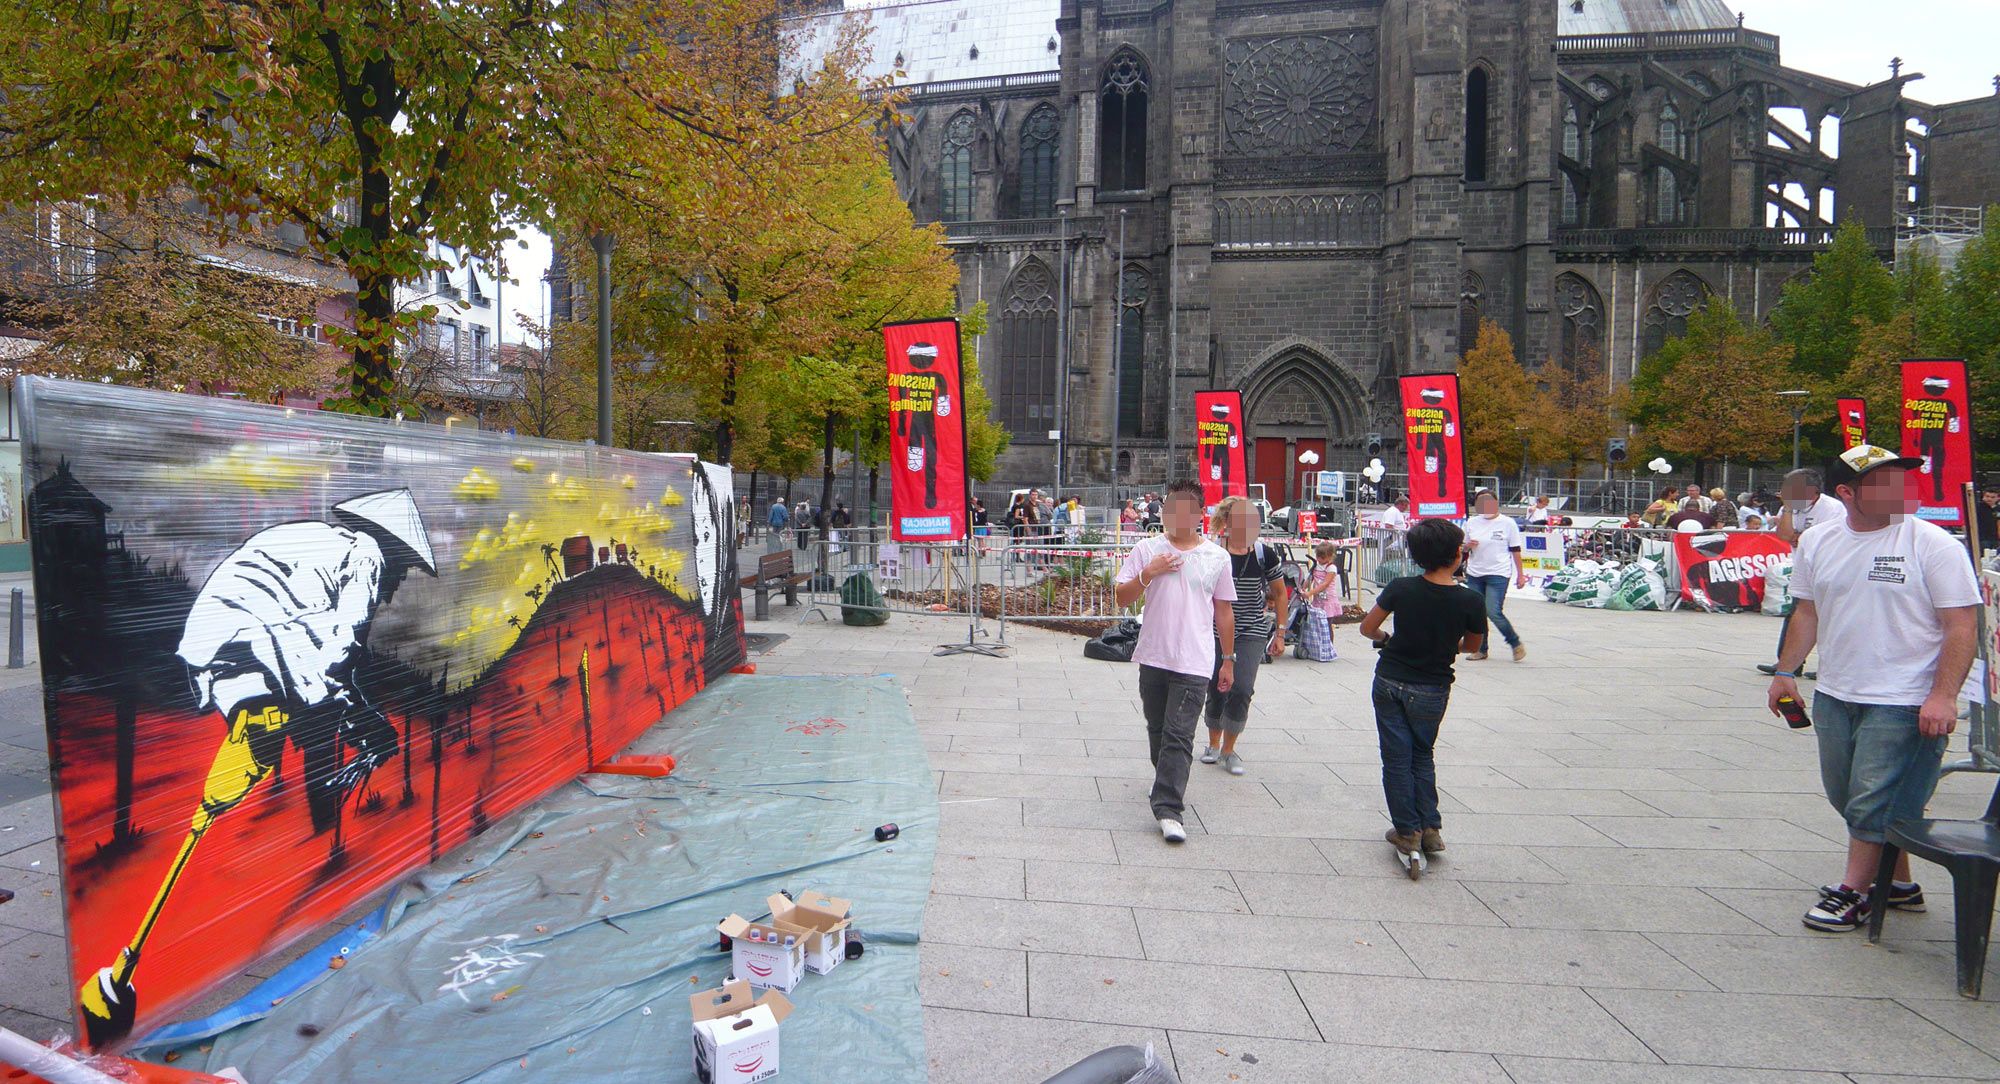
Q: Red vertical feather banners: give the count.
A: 5